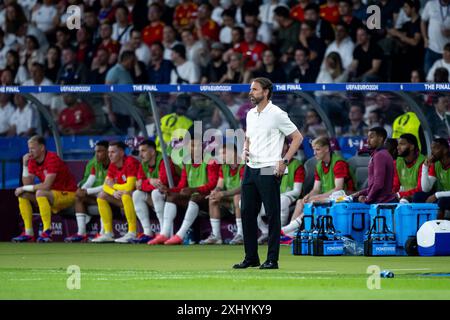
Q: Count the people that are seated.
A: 11